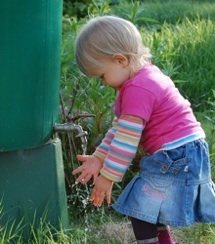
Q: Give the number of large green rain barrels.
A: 1